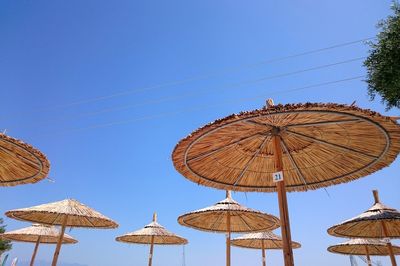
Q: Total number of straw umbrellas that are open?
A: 9